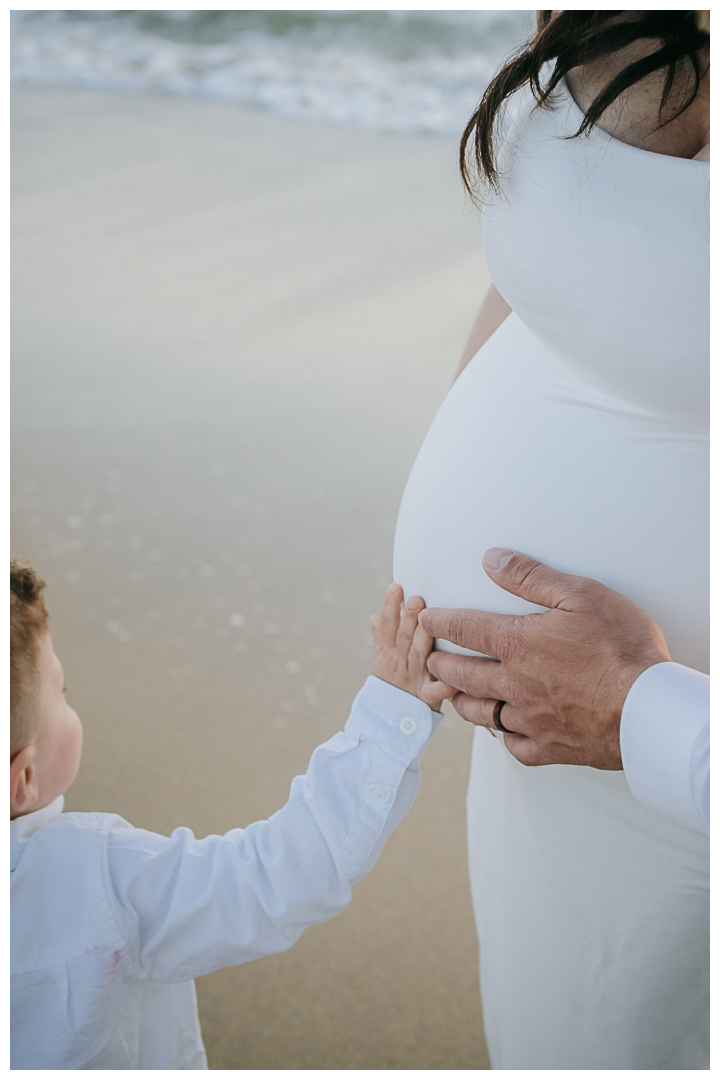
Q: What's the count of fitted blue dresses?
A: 0